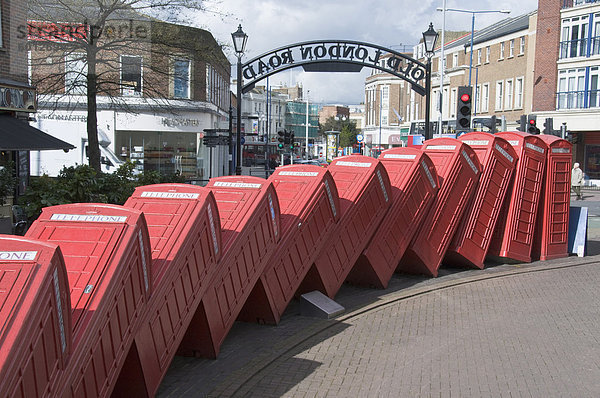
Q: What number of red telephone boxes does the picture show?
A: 11